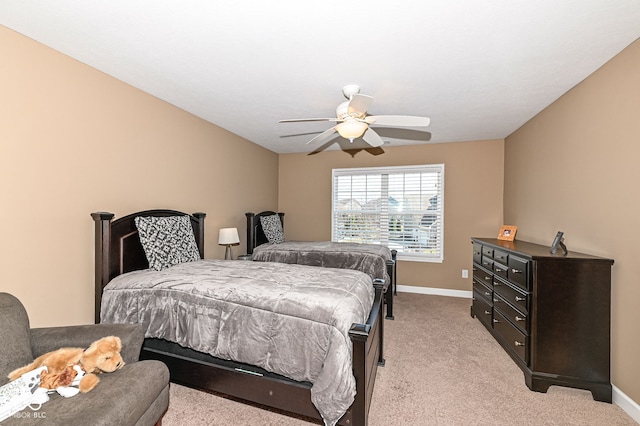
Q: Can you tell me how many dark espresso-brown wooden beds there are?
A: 2